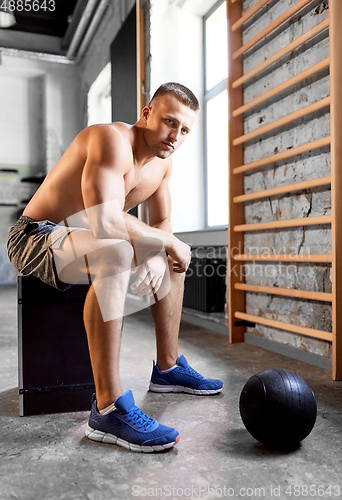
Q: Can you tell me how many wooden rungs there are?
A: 11